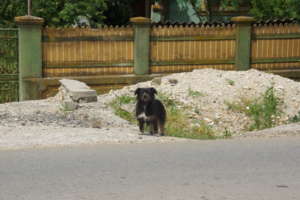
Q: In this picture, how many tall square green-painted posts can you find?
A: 3